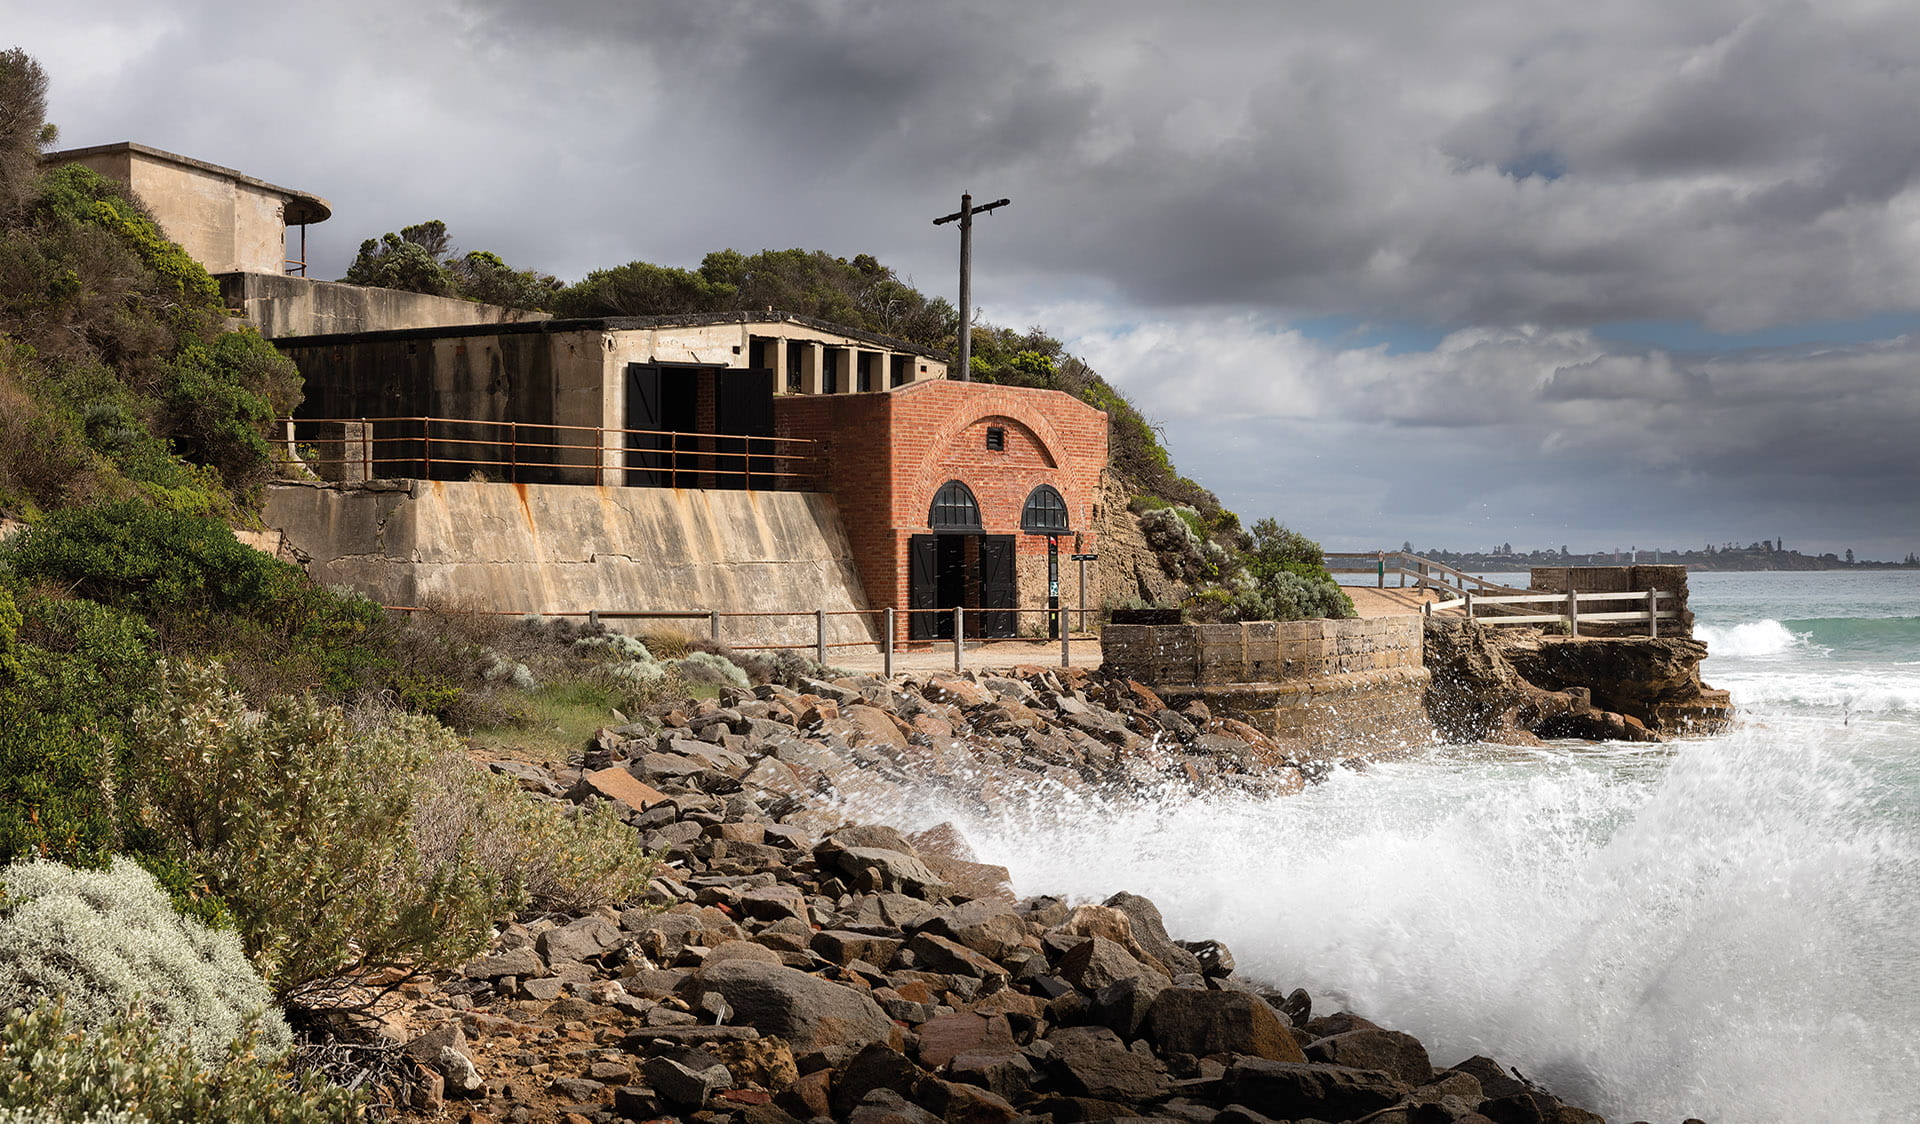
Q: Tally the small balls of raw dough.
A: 0